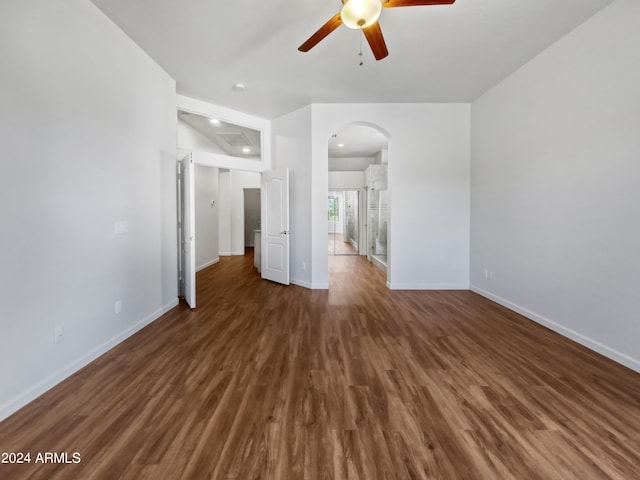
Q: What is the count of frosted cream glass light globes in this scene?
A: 1